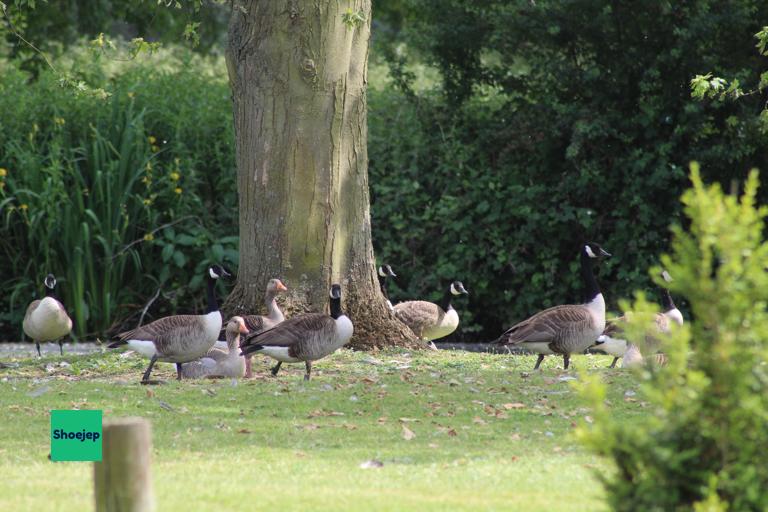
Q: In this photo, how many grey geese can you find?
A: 2